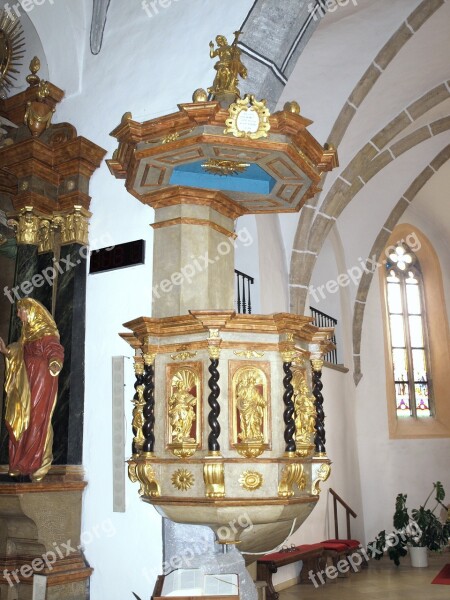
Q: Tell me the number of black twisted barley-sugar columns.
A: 5